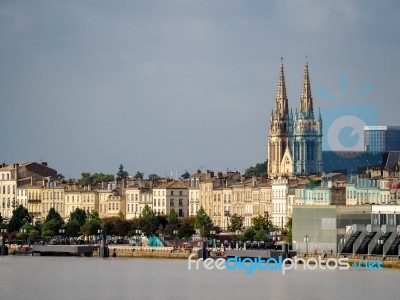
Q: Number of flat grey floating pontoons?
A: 2